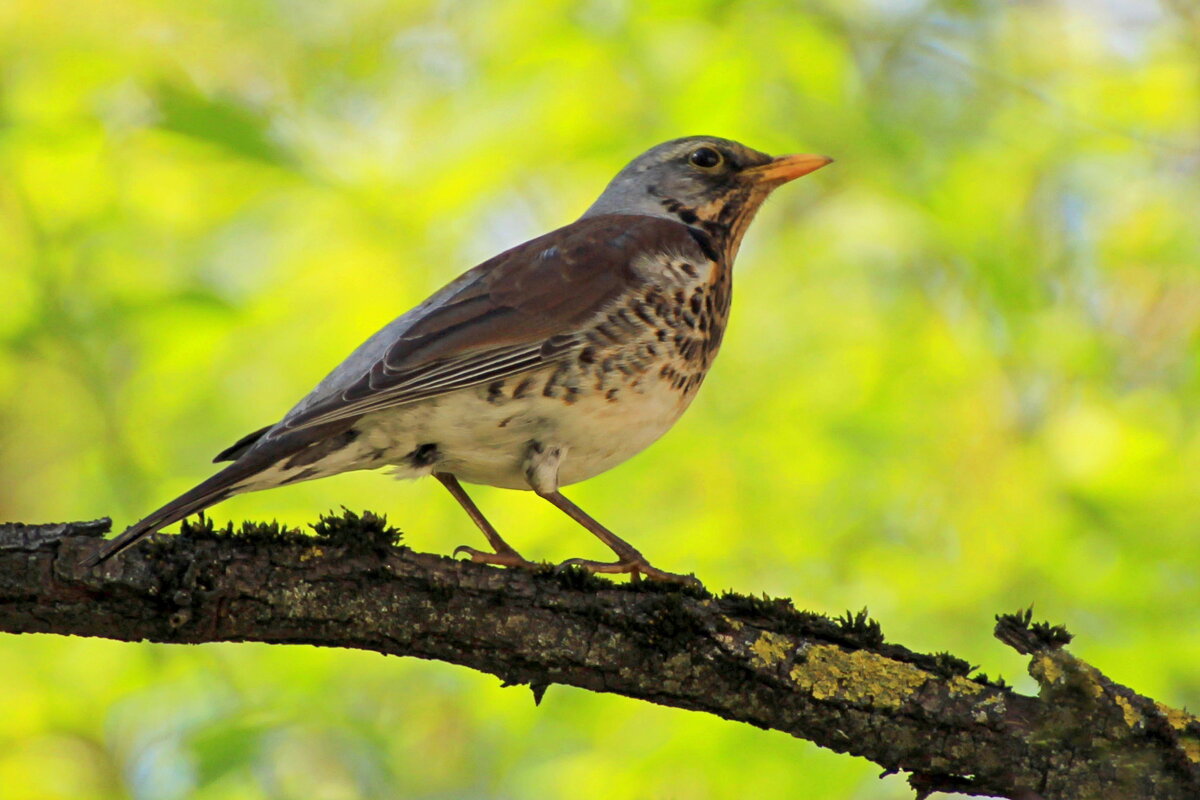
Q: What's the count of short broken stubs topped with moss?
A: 1